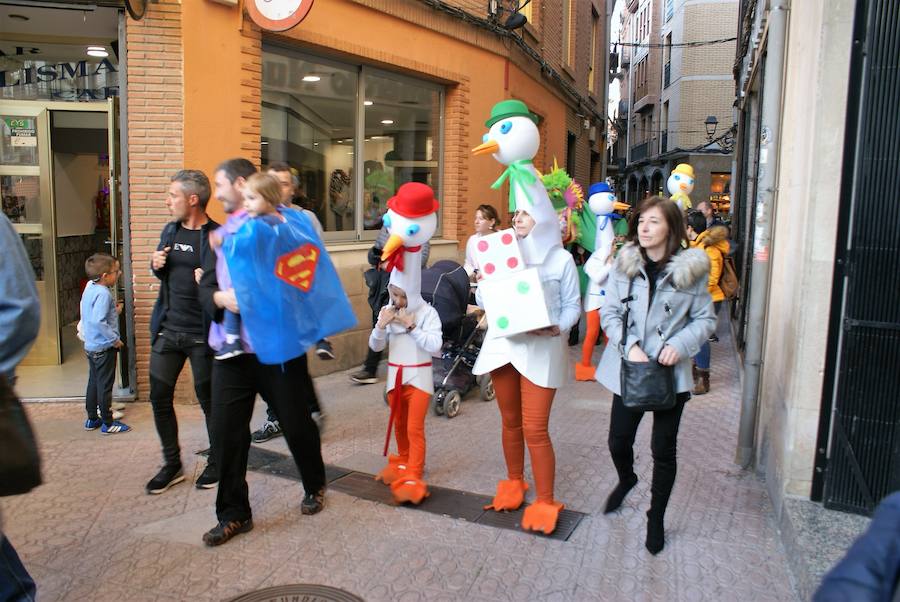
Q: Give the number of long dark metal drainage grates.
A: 1